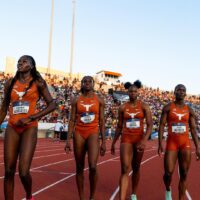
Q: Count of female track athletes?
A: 4